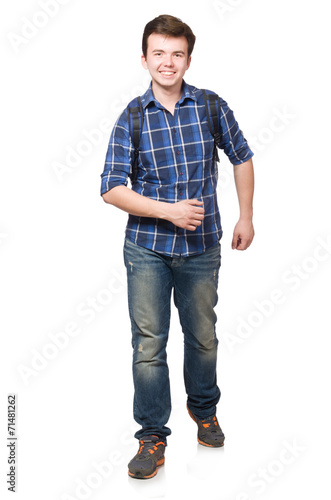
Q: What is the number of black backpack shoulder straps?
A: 2